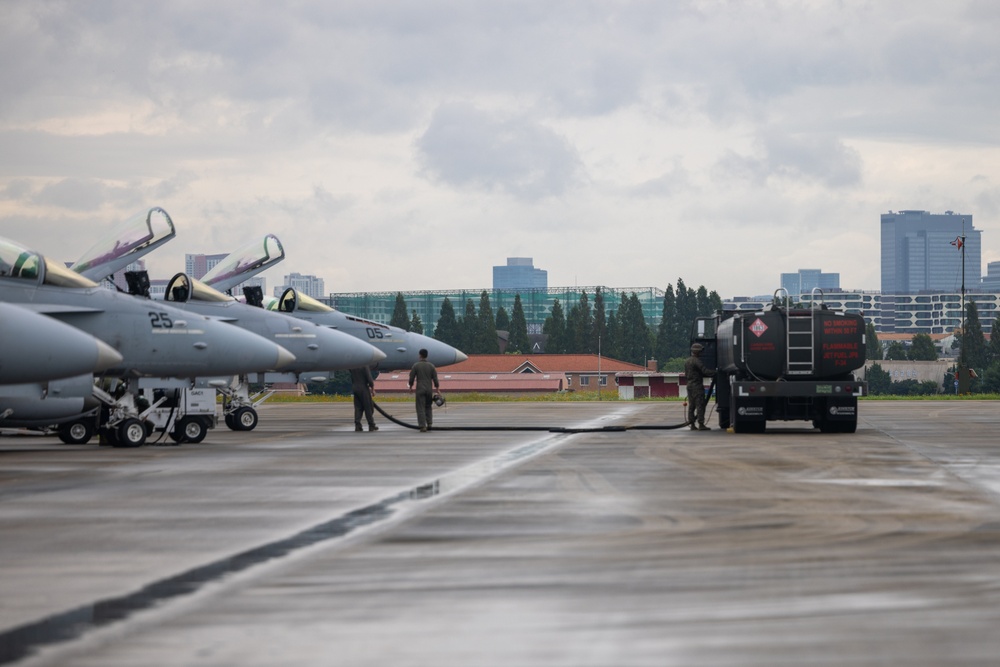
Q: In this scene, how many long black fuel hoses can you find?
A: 1